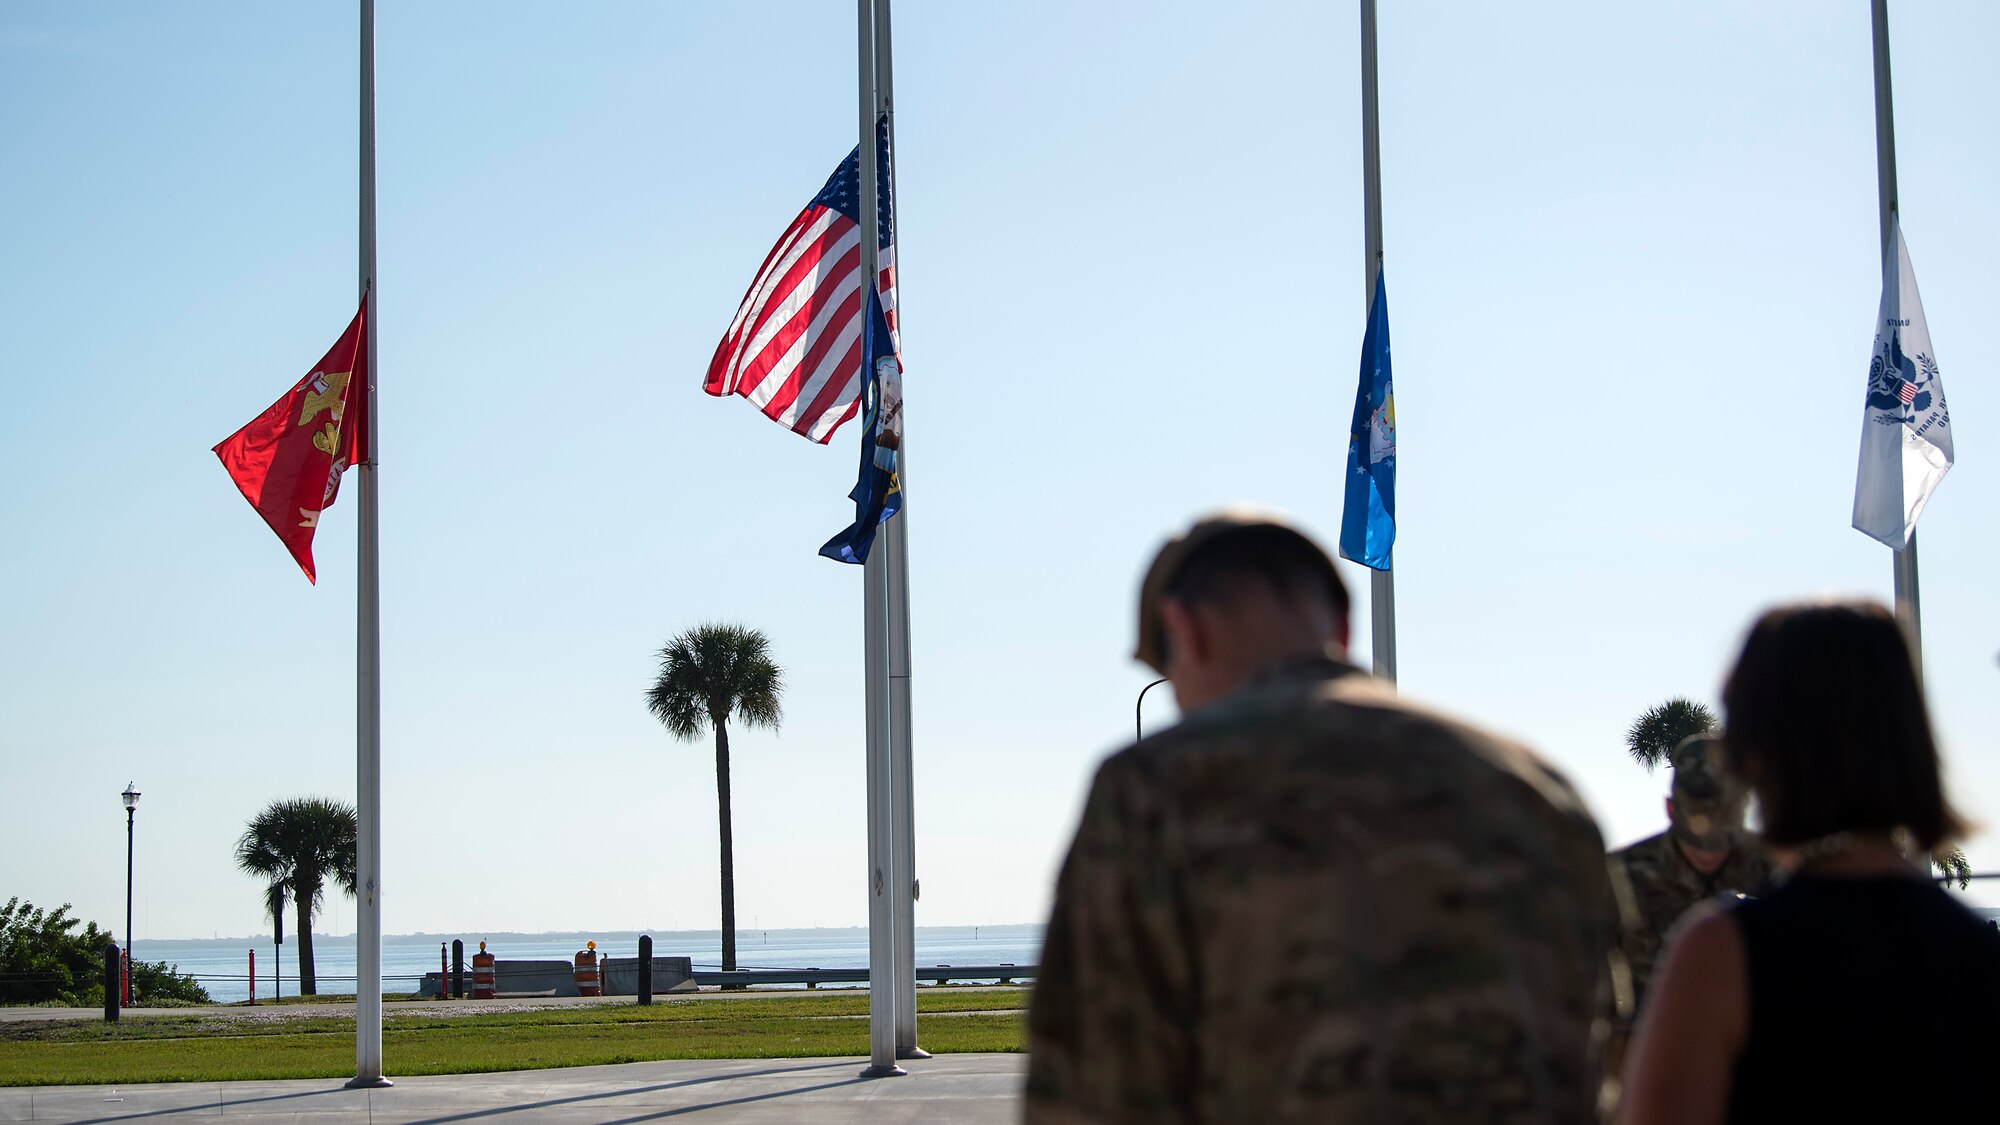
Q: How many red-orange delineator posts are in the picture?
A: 3